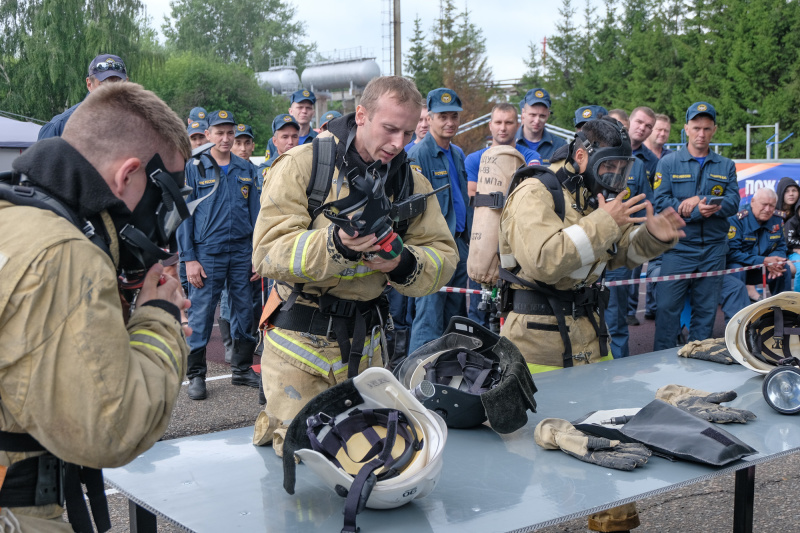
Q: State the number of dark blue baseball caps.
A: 12